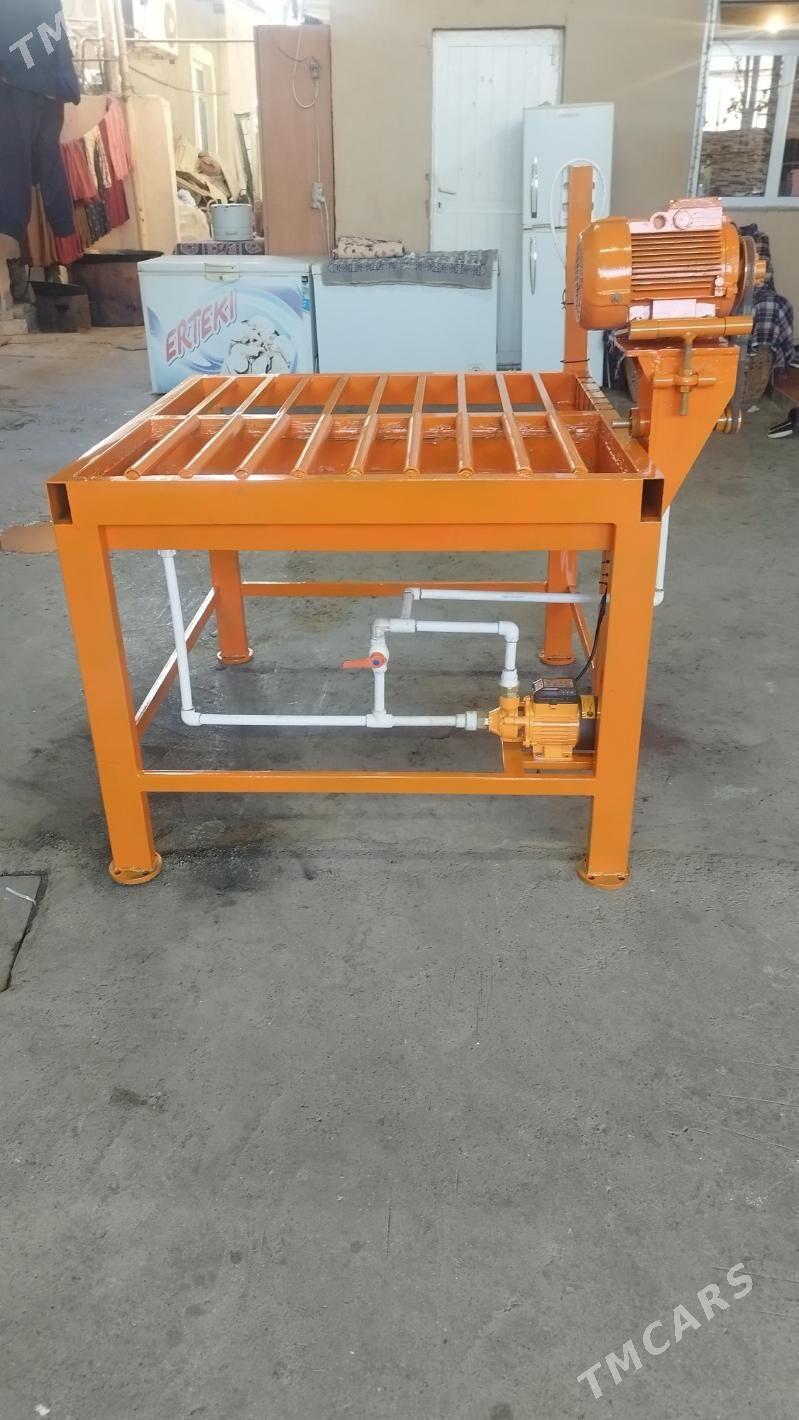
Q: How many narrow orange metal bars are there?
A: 9